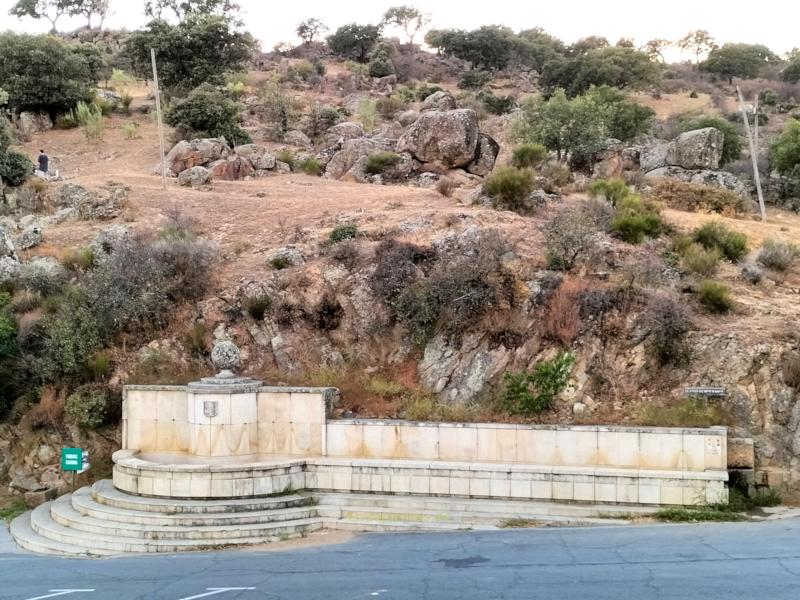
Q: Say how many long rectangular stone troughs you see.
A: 1